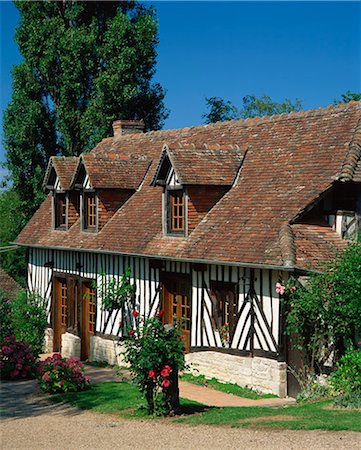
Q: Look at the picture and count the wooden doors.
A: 3